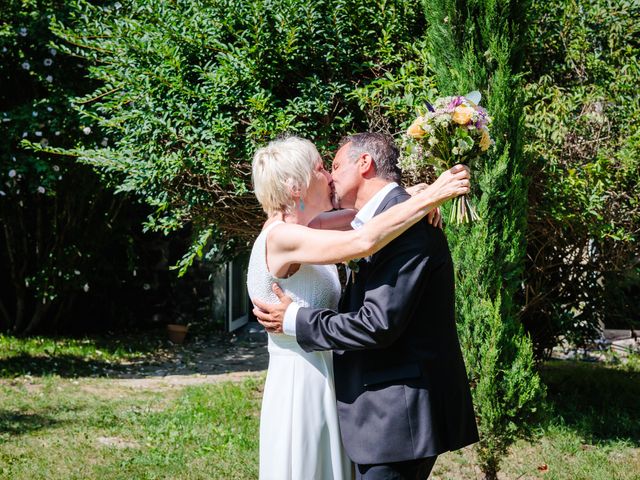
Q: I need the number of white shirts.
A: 1